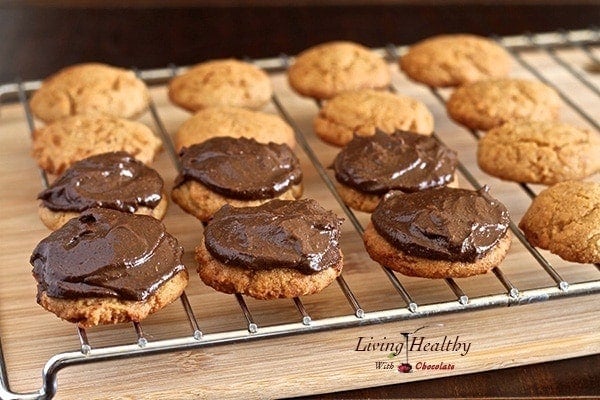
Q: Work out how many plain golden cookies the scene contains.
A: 10